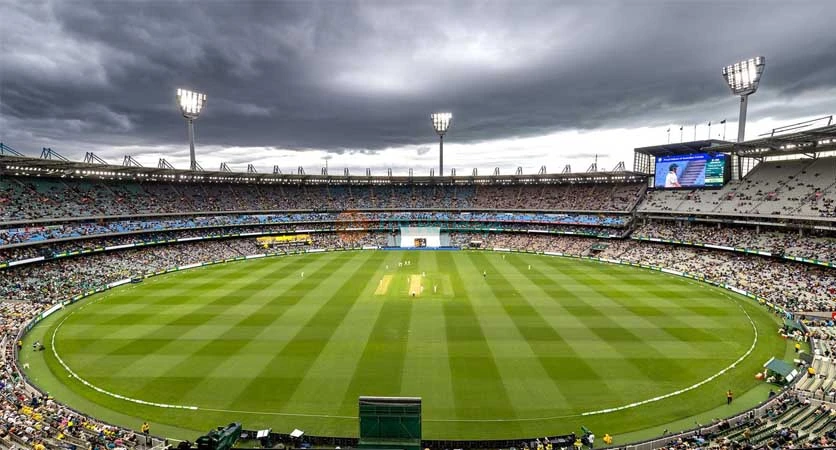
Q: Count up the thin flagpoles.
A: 5